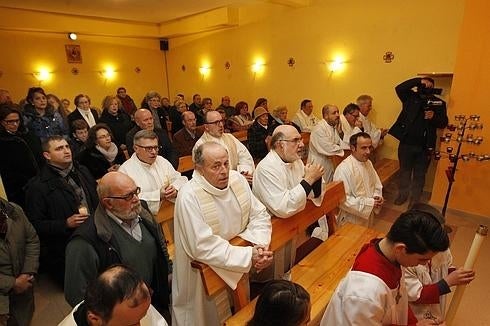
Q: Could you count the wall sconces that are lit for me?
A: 5